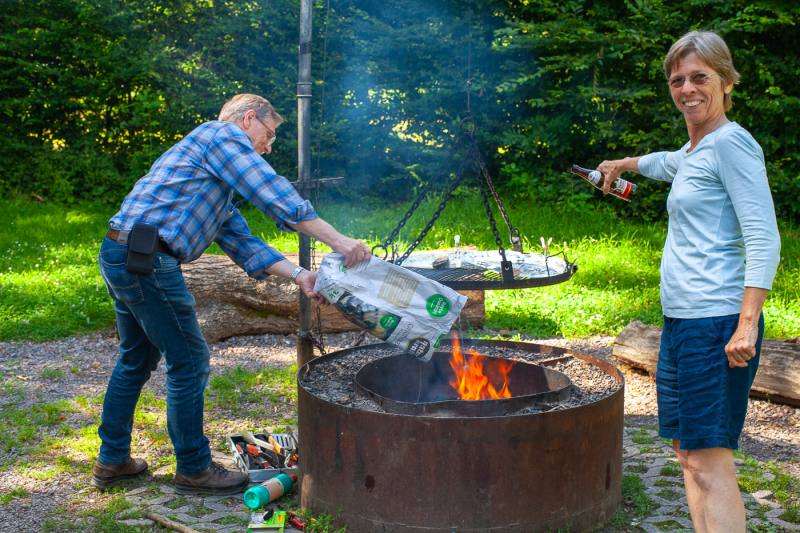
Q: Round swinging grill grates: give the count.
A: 1